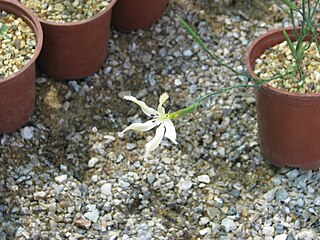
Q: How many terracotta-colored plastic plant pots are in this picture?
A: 4